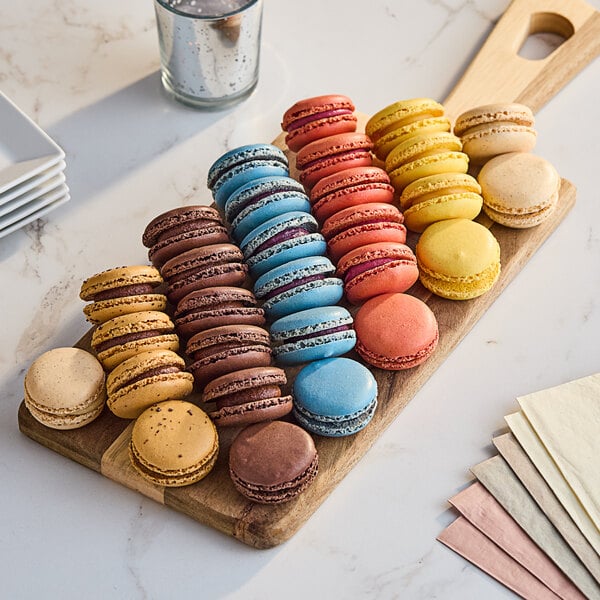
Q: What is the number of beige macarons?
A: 3